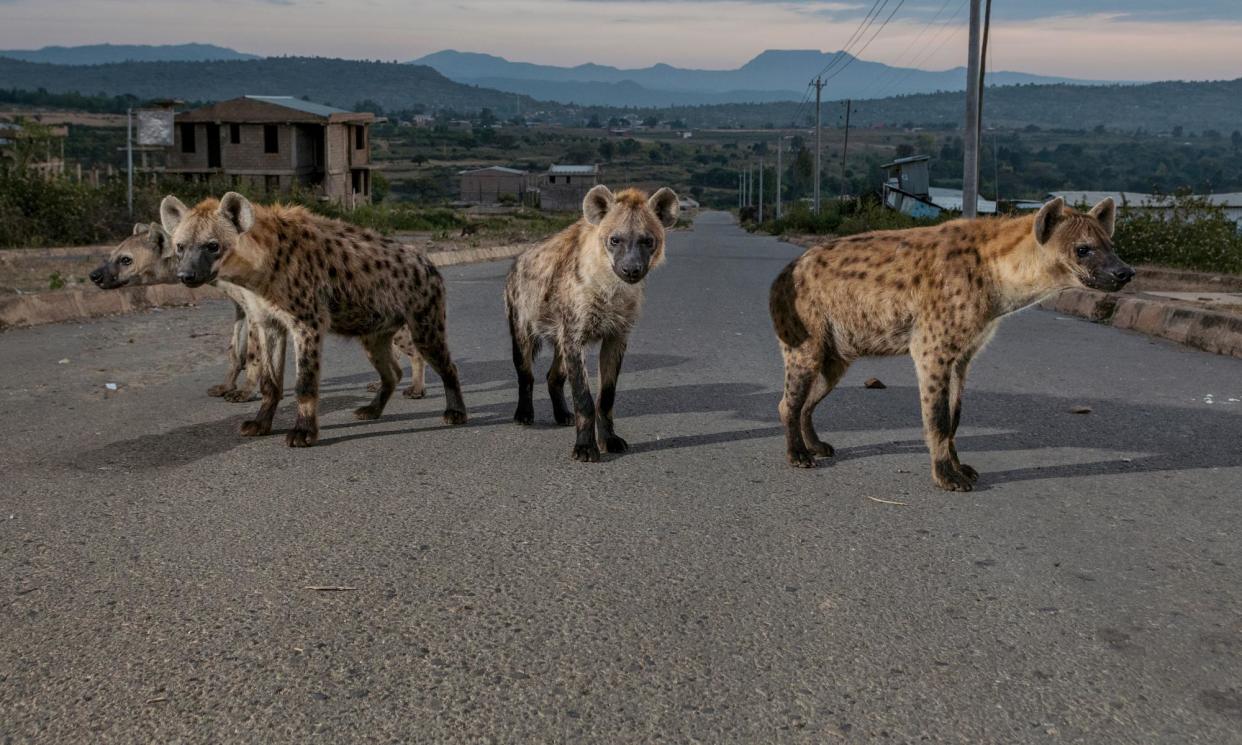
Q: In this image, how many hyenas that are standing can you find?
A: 4